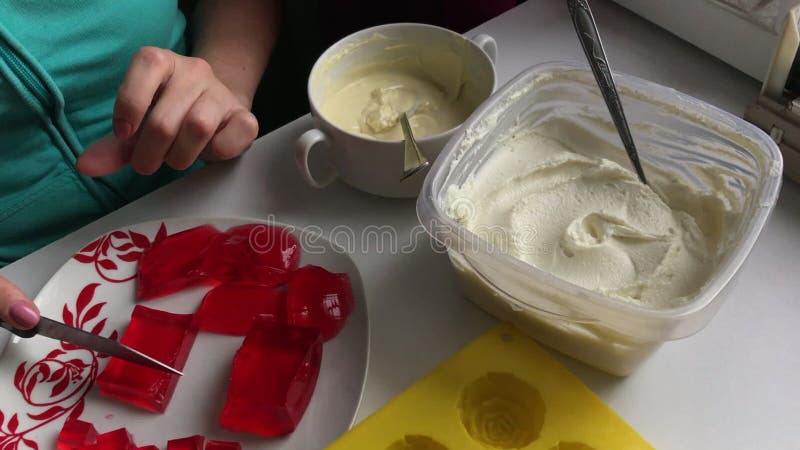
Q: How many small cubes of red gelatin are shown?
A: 5